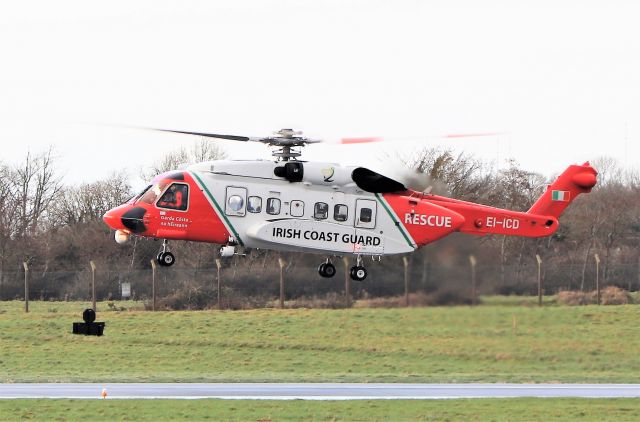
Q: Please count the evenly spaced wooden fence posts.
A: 10